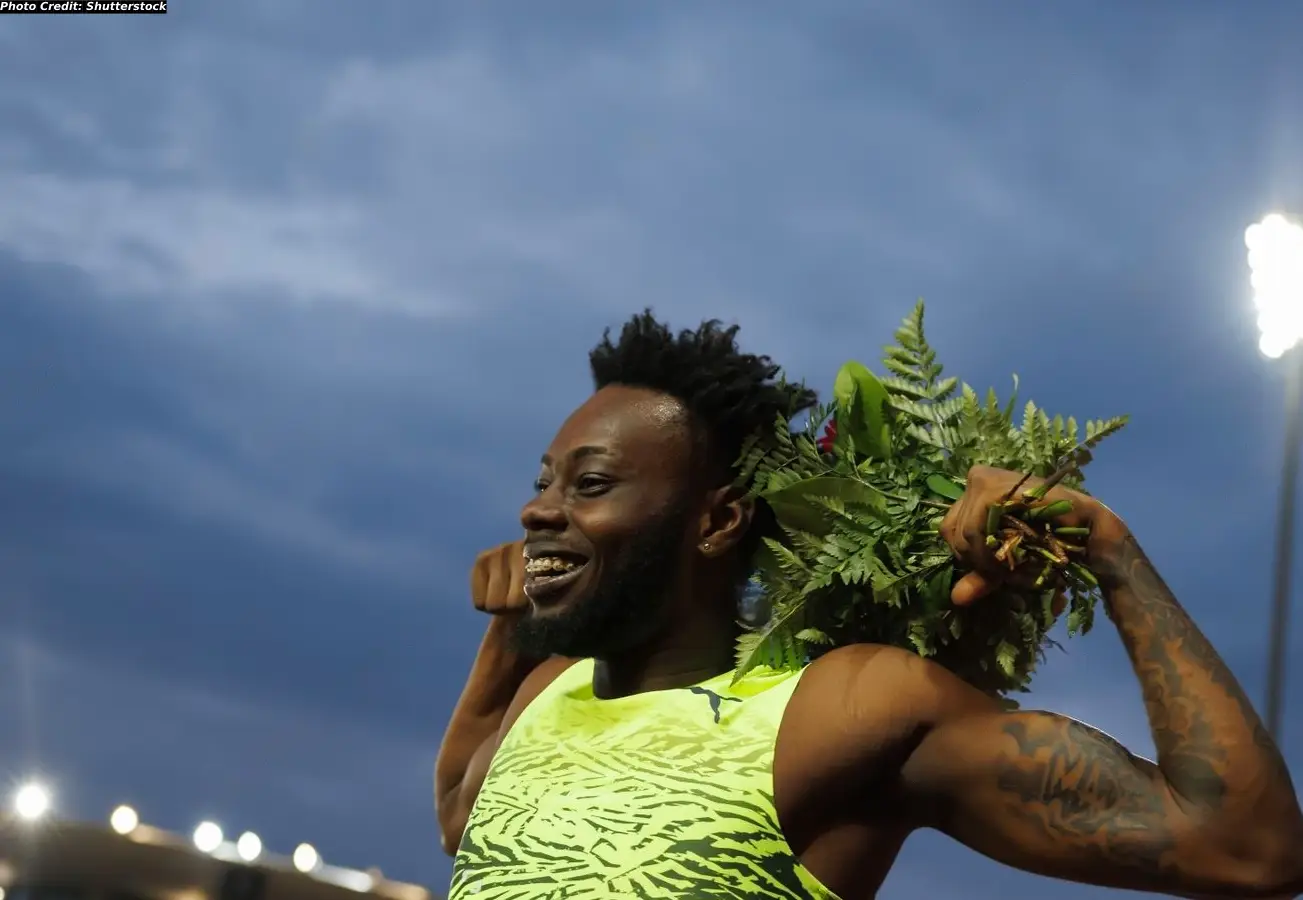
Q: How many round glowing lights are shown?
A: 5